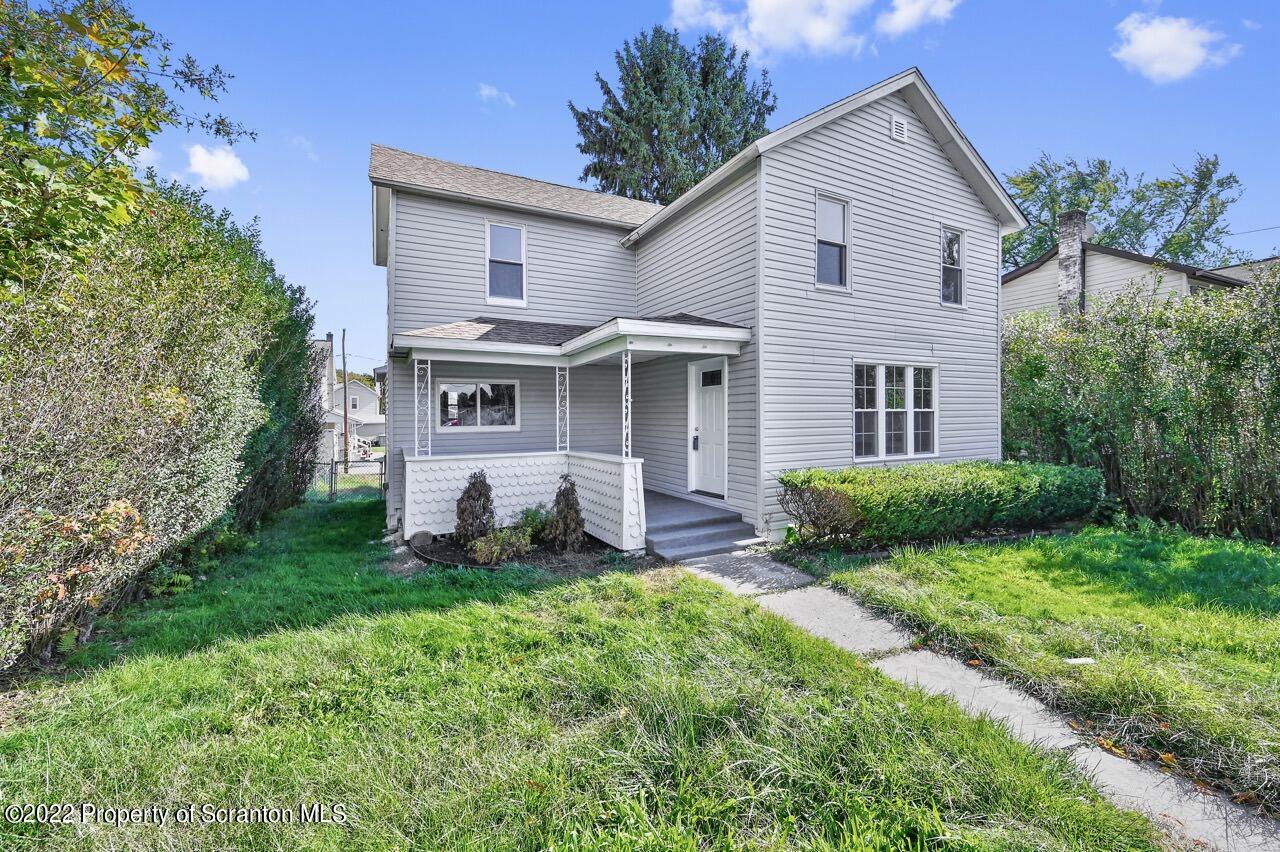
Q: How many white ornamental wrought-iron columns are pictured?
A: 3